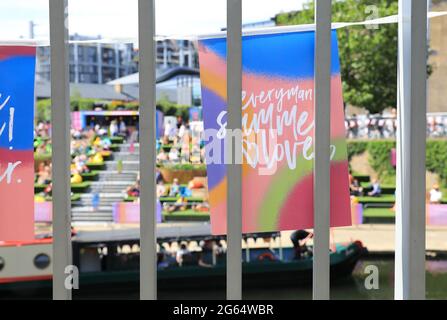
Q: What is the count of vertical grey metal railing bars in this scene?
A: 5